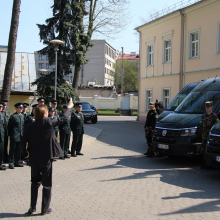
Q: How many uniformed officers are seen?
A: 12